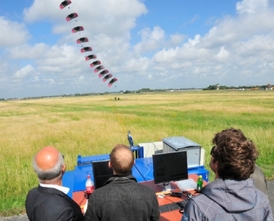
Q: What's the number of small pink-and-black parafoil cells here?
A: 11